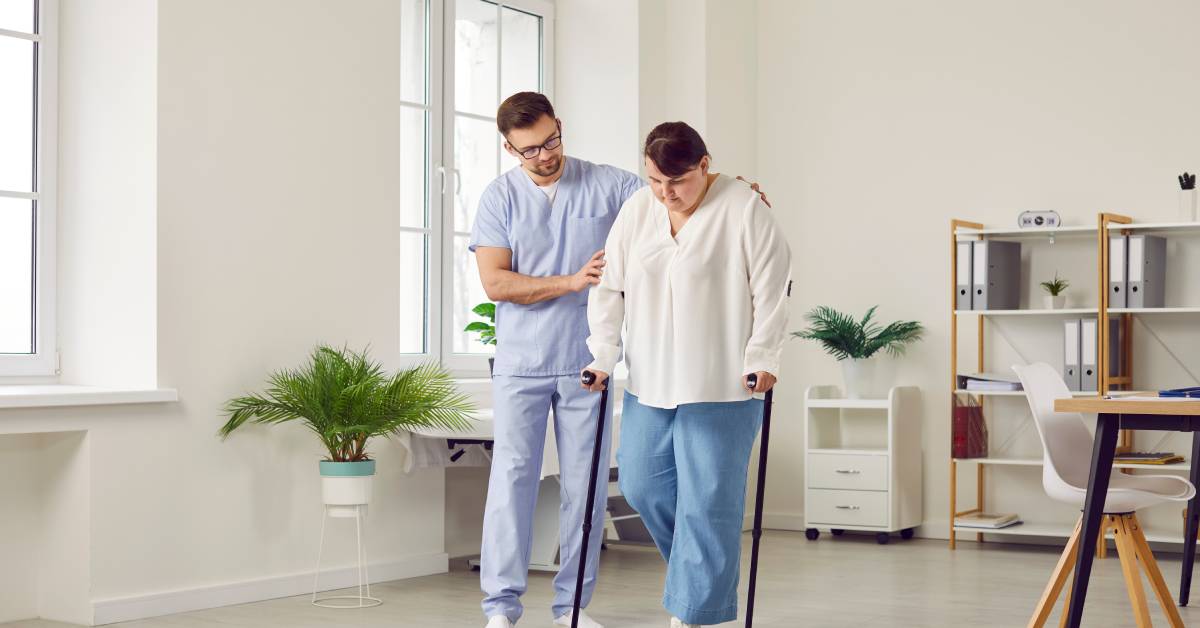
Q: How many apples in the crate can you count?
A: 0